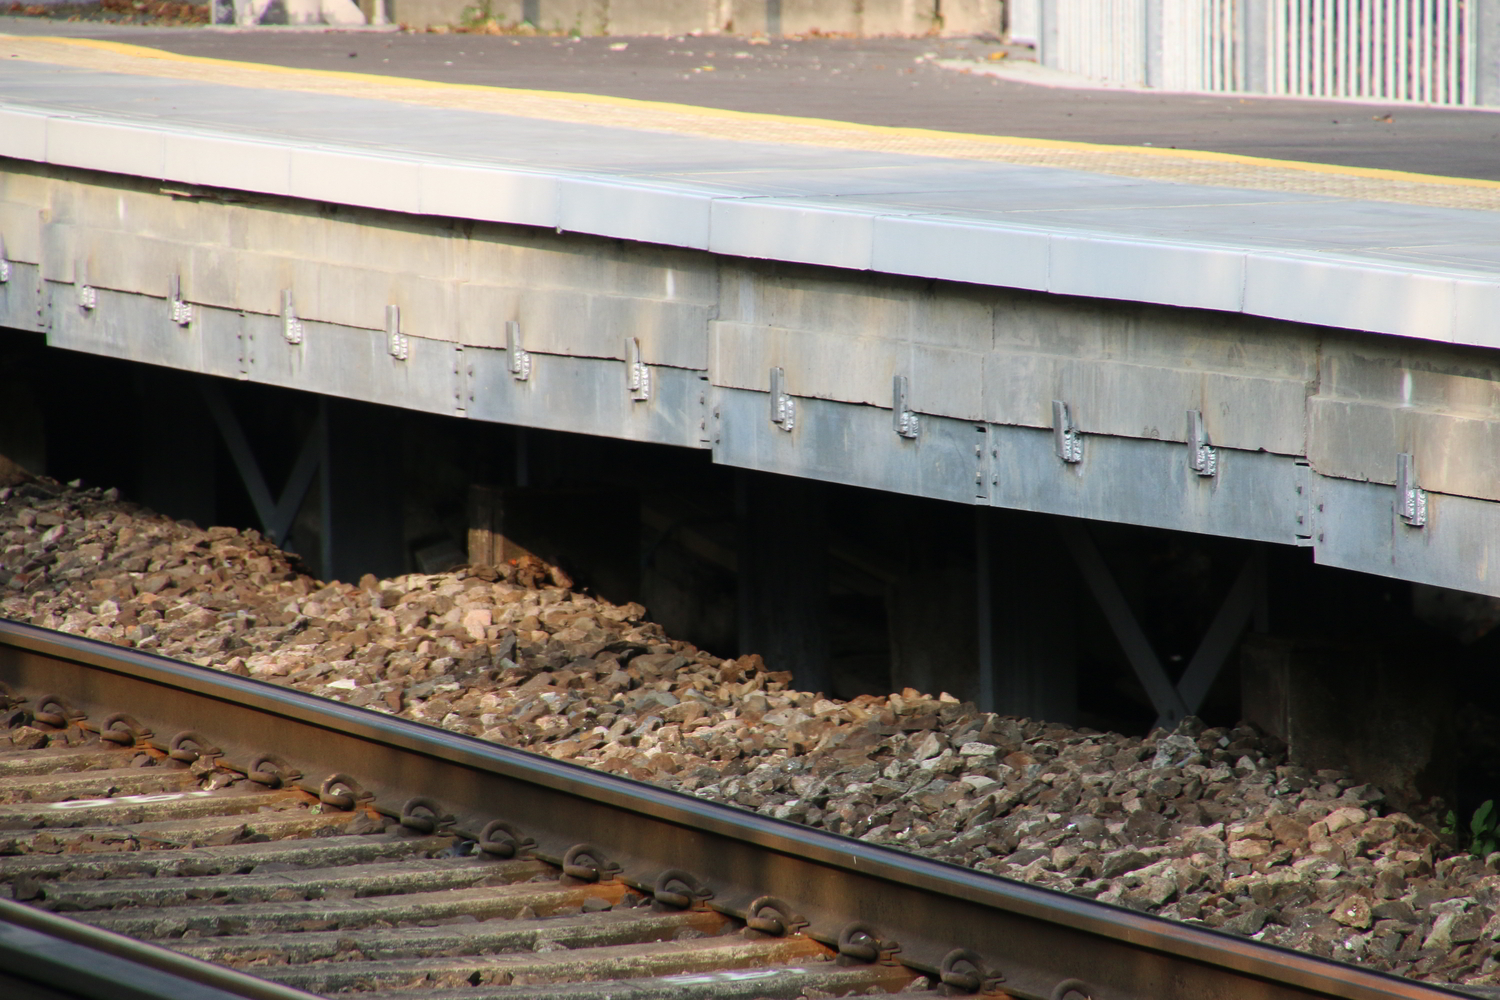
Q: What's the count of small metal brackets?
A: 12